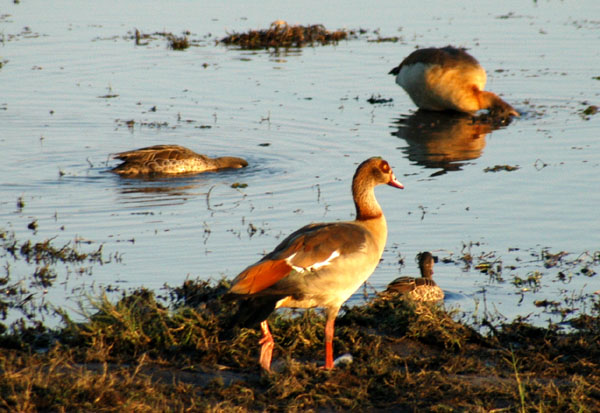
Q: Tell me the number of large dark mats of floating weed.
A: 1